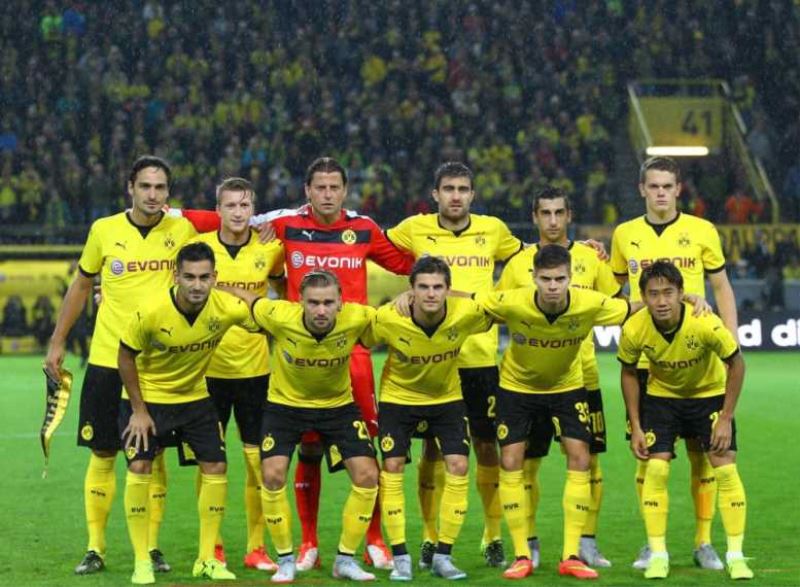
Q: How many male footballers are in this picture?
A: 11